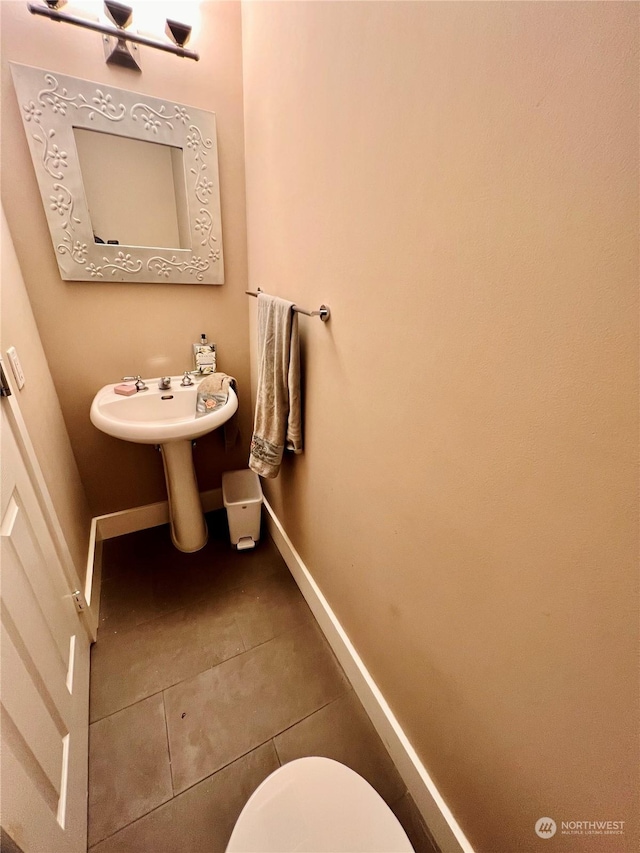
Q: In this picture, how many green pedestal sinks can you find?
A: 0